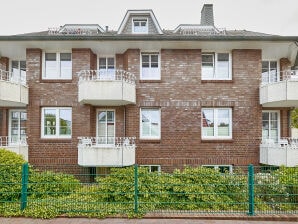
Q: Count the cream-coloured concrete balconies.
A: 6